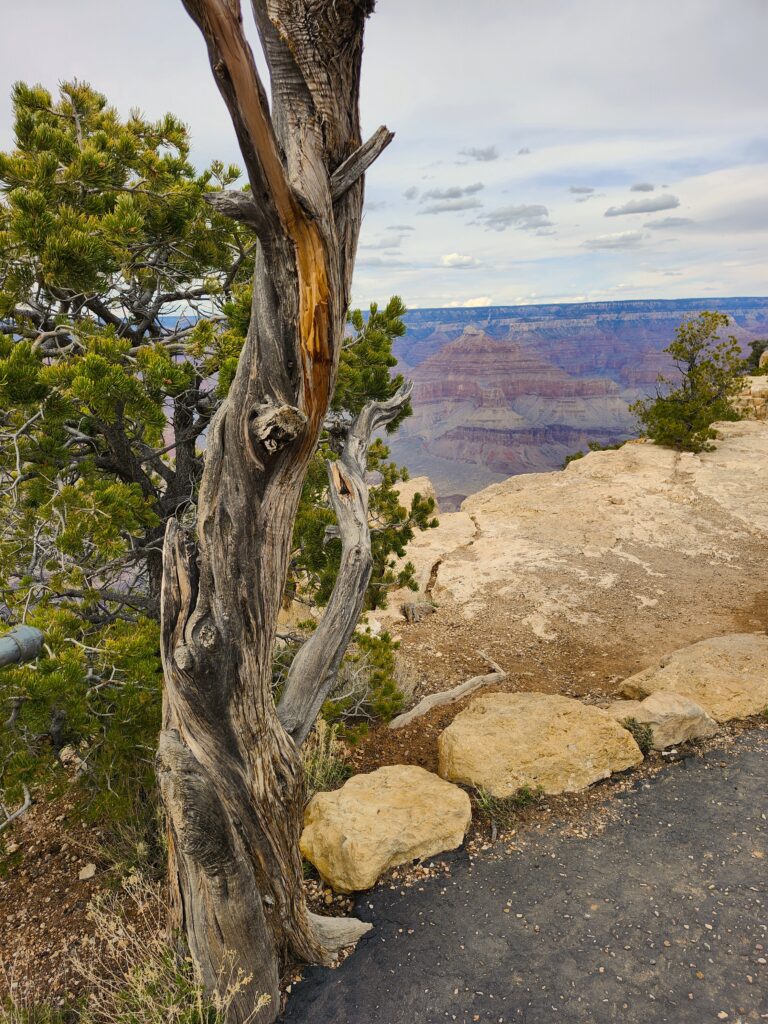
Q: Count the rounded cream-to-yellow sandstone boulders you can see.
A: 4